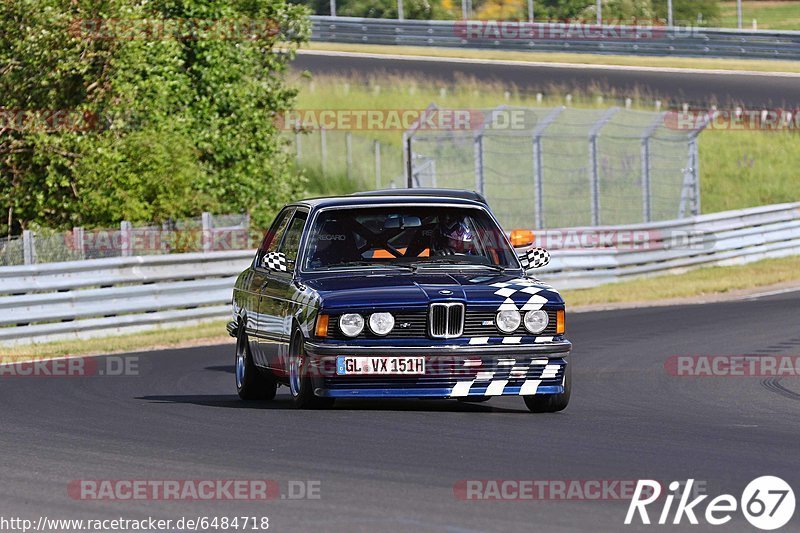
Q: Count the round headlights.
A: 4